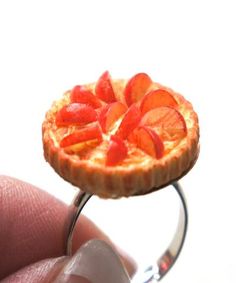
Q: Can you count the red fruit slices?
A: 11